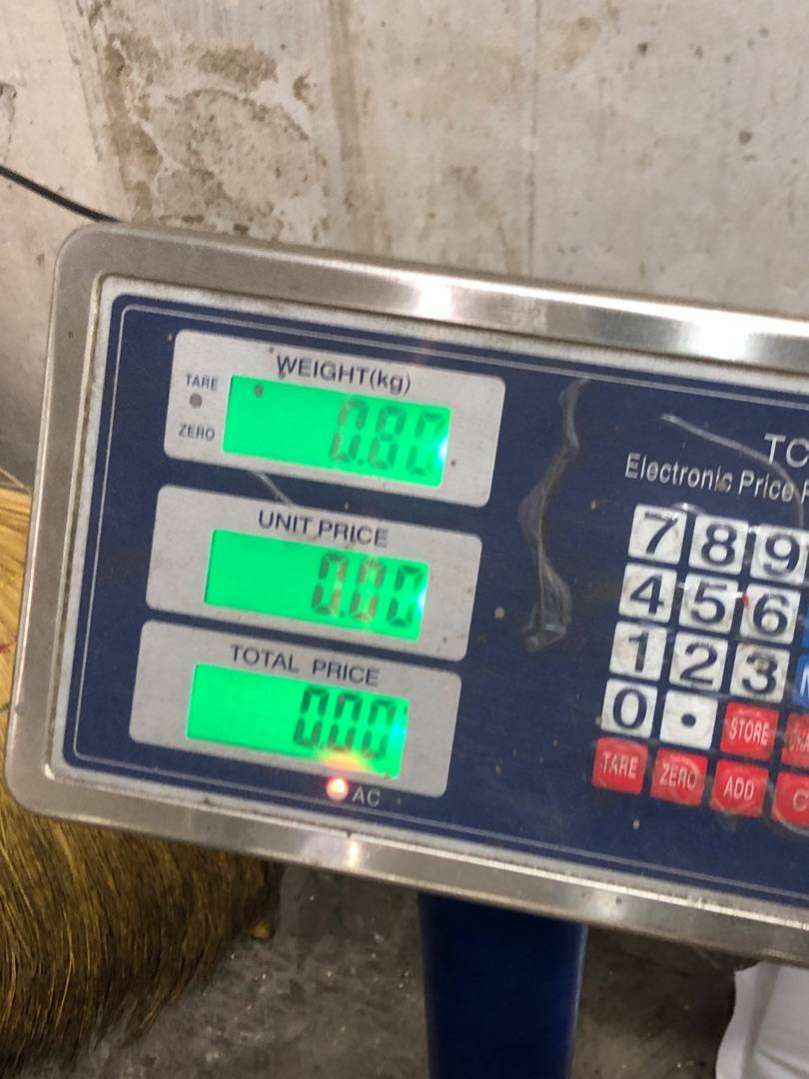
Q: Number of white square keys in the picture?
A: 11